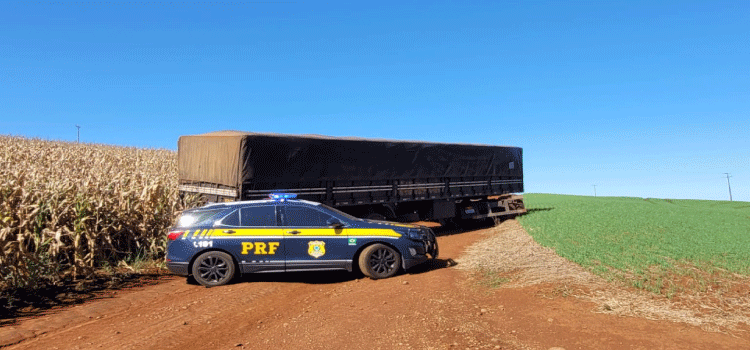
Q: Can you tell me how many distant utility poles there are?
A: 3